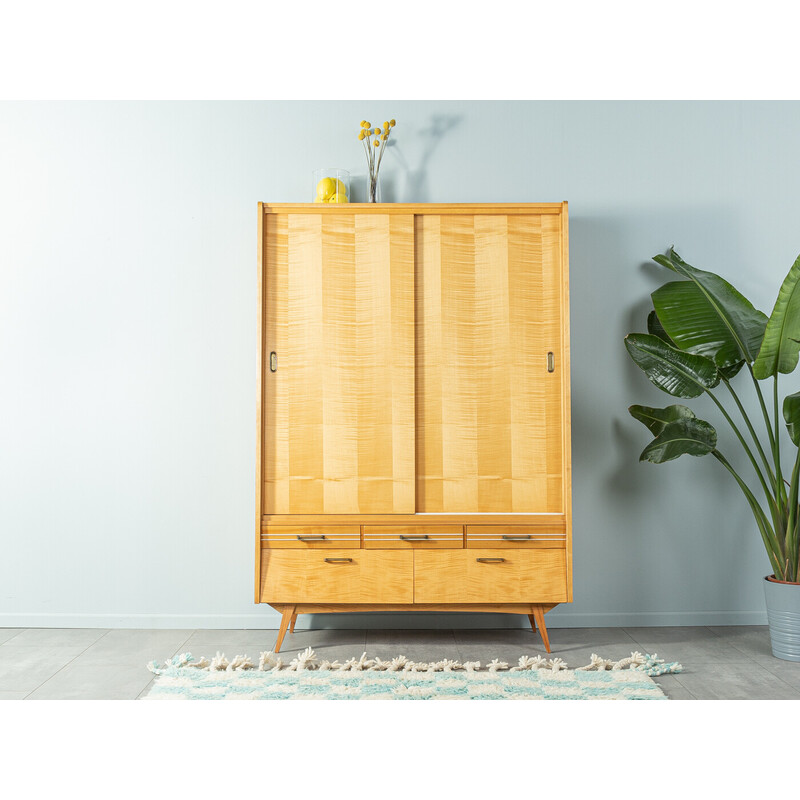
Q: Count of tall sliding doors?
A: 2